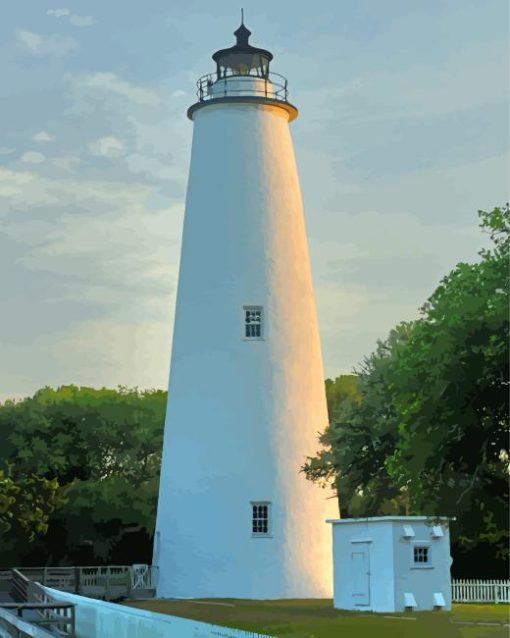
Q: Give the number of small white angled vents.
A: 4